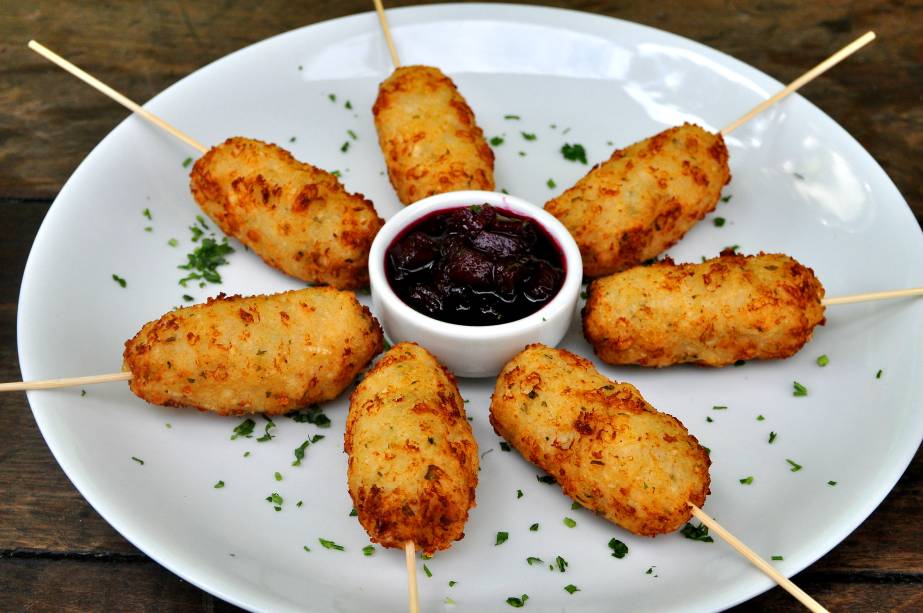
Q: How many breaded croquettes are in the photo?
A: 7